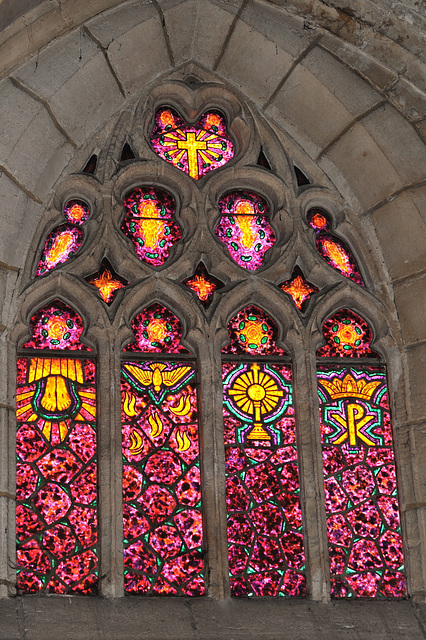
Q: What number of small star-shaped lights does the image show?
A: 3